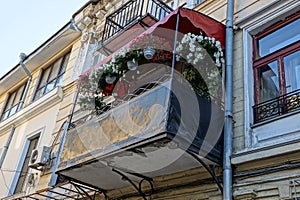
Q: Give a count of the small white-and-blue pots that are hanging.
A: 3